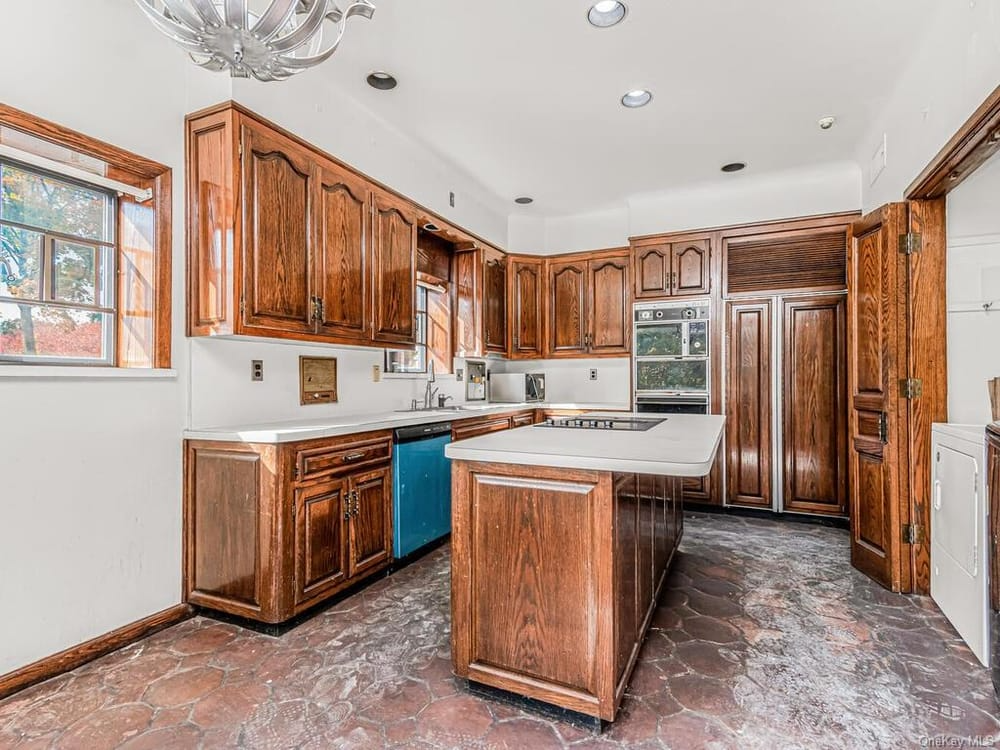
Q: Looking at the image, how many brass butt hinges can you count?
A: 3